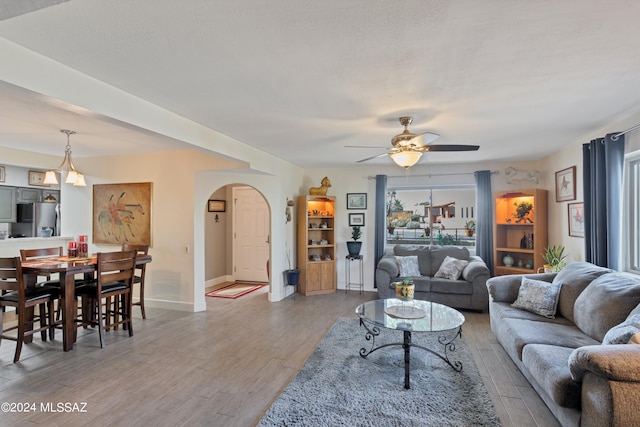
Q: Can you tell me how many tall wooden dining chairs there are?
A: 4